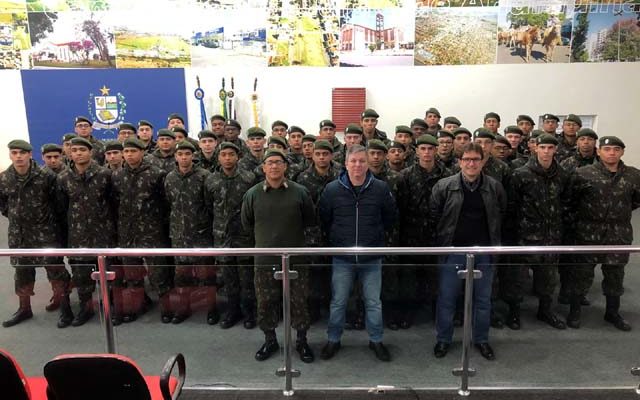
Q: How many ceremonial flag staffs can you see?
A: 4